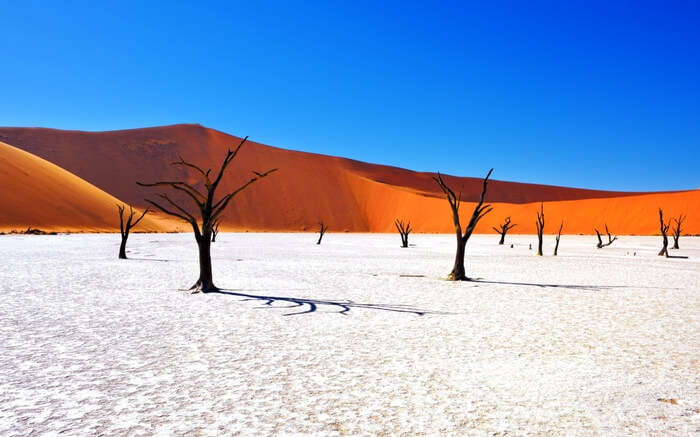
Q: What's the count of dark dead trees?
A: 12